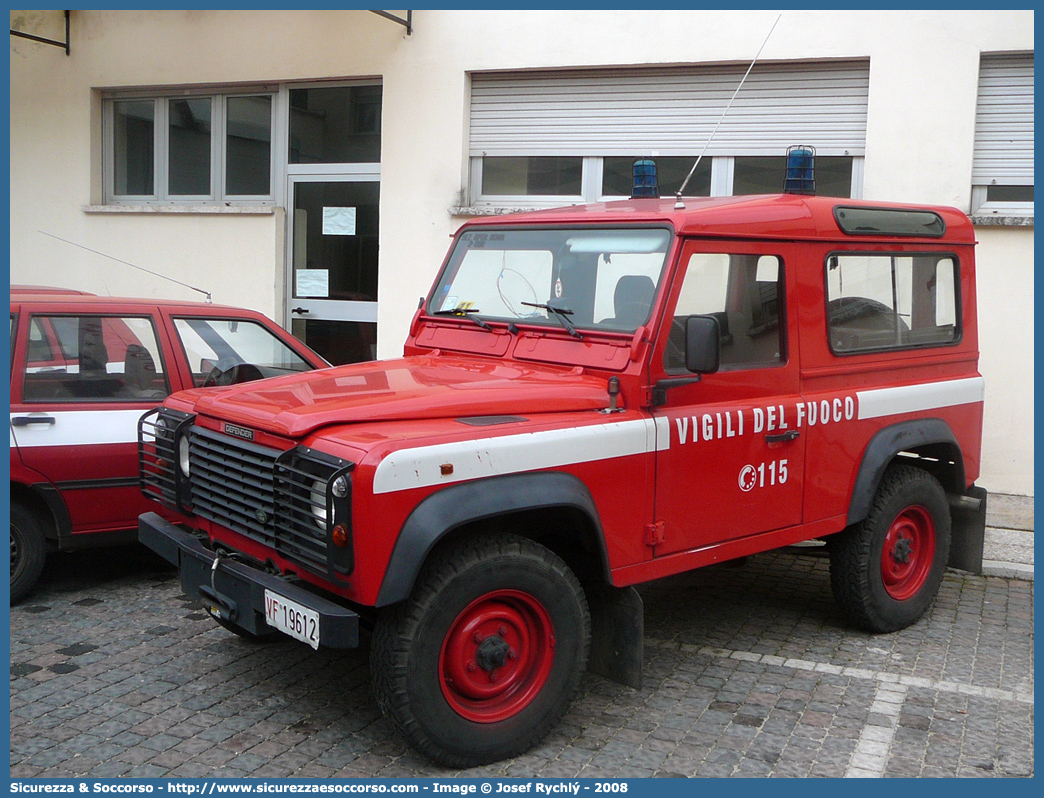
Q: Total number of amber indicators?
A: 3